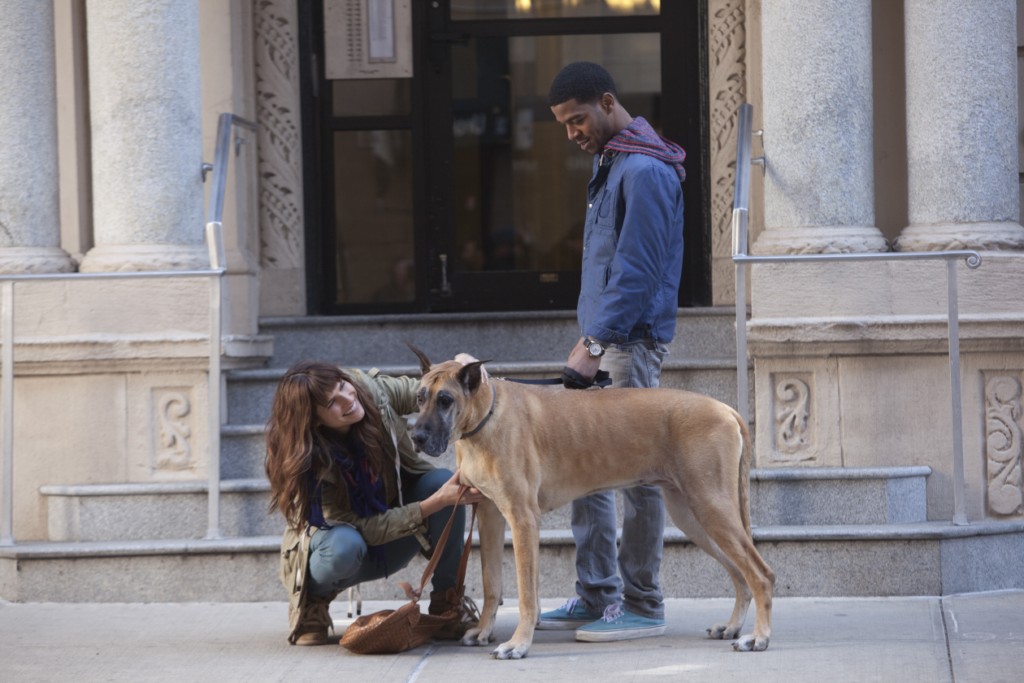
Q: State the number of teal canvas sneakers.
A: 2